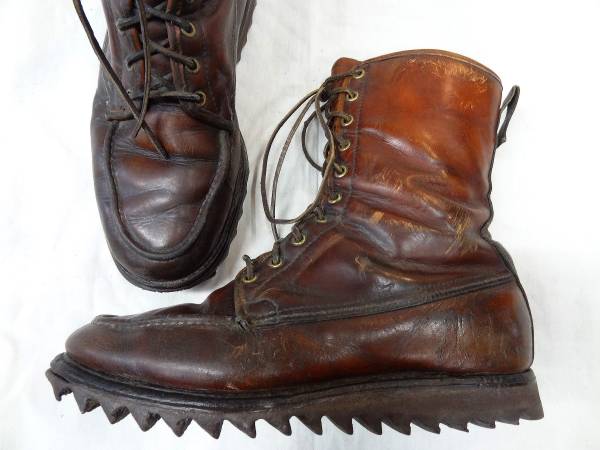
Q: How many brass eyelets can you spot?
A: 13